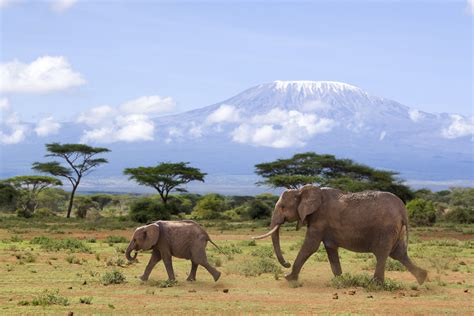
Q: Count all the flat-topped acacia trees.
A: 4